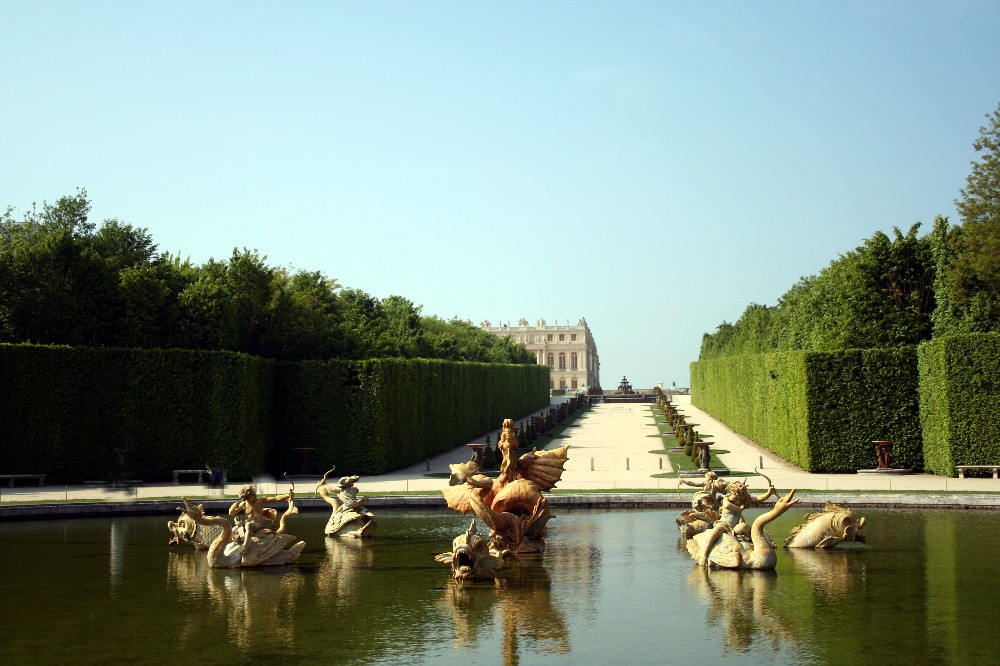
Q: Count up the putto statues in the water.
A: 4